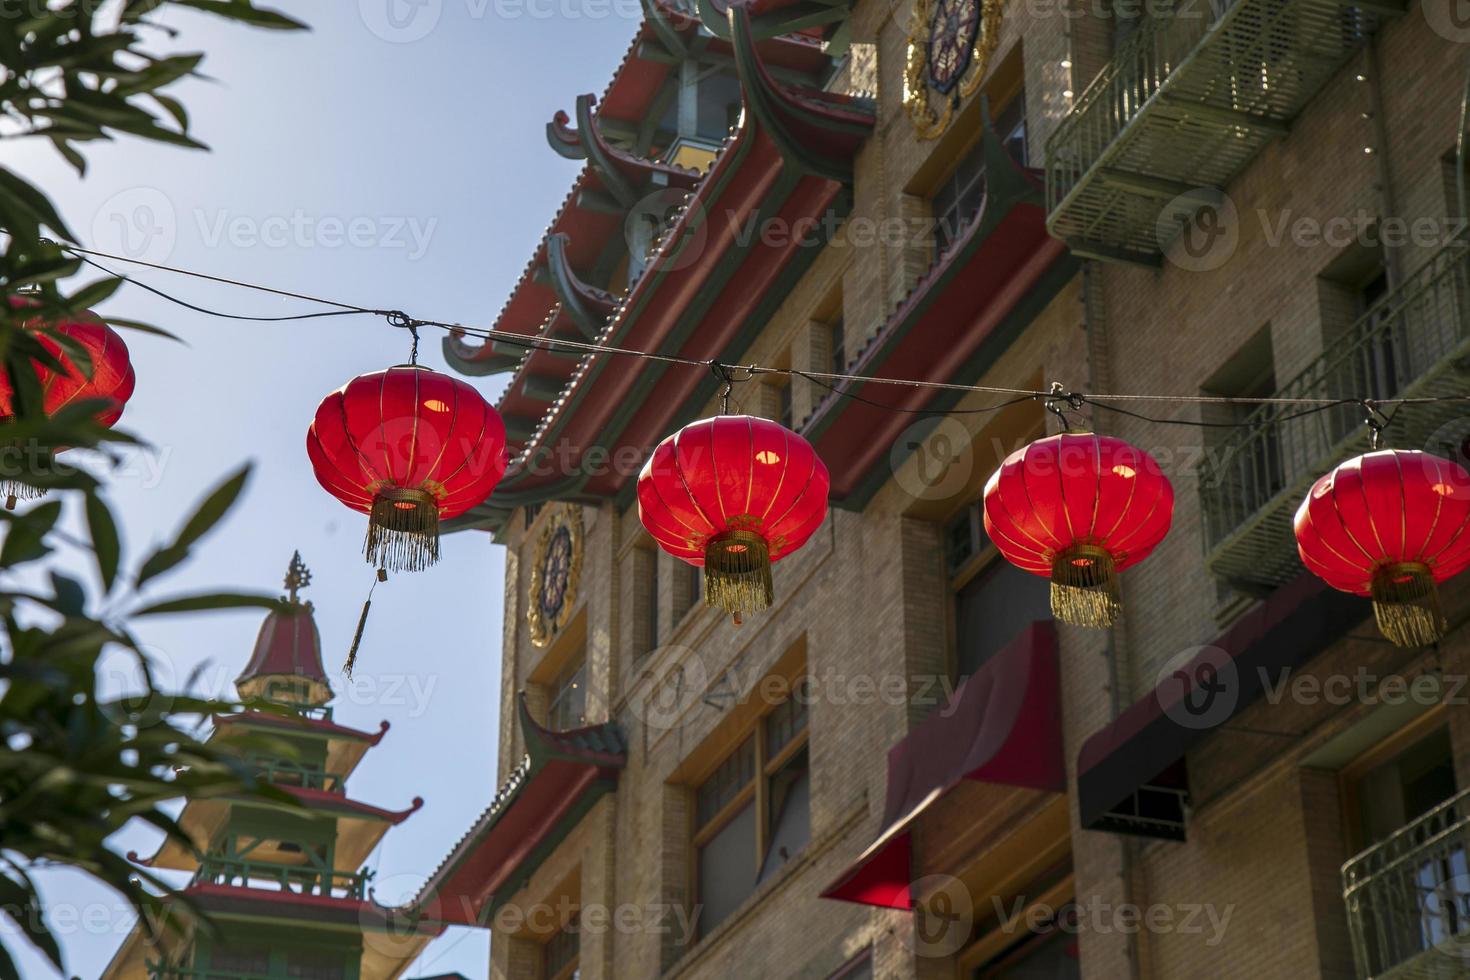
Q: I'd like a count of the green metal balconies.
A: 3